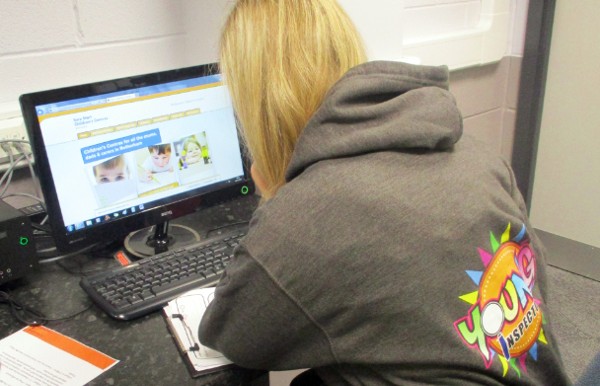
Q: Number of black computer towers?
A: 1